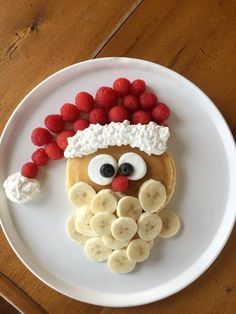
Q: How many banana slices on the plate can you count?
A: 15